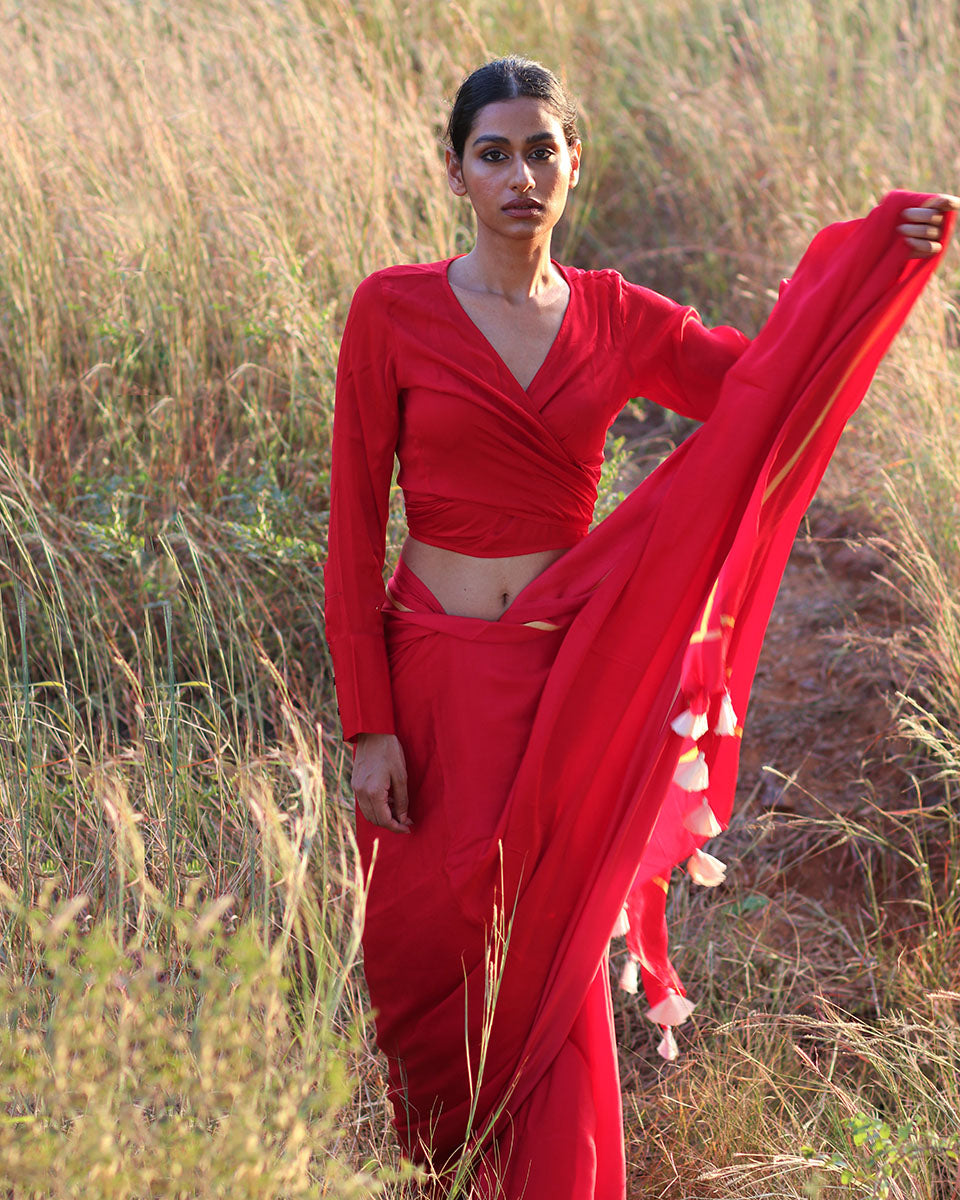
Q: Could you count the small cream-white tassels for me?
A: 9